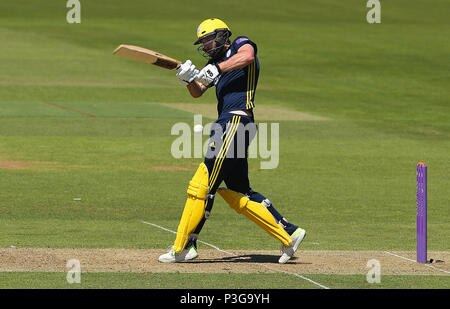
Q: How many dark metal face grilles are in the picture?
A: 1